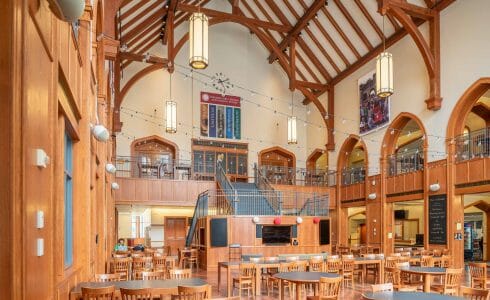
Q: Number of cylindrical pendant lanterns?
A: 4